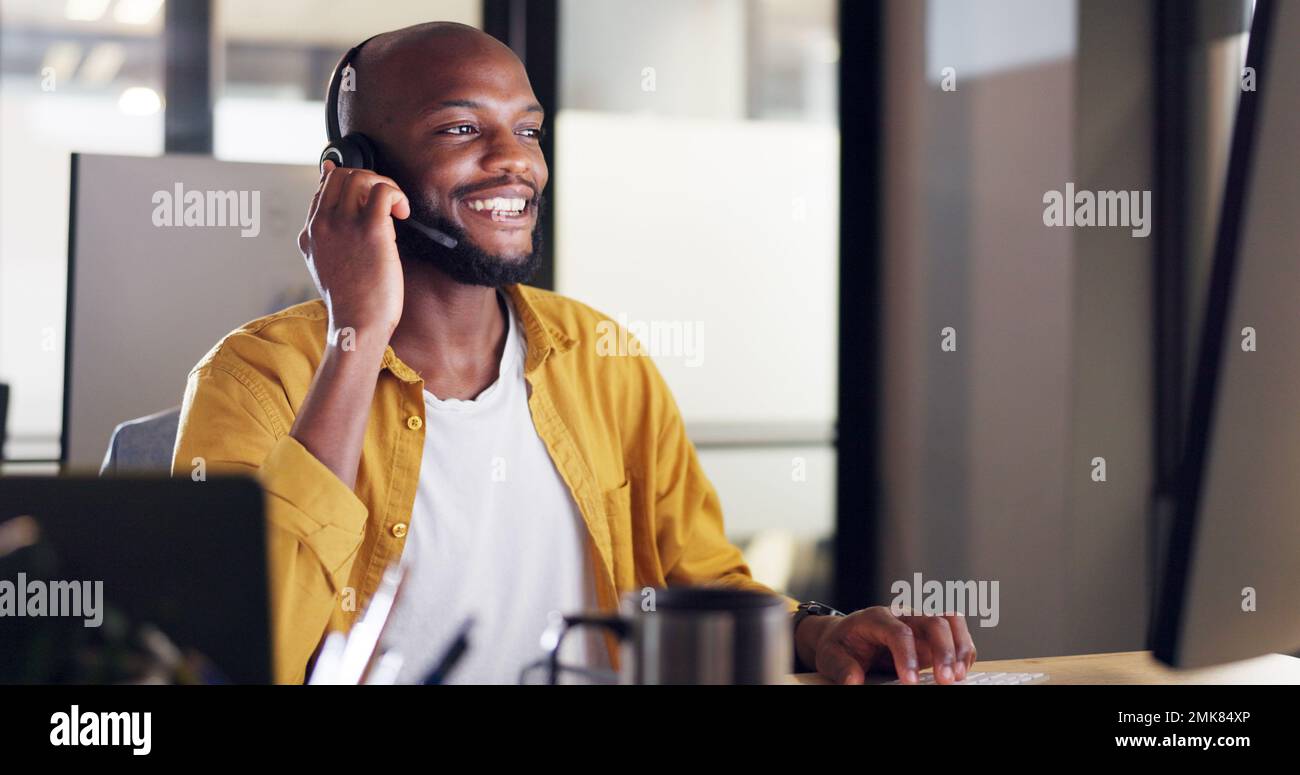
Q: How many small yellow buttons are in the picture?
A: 2